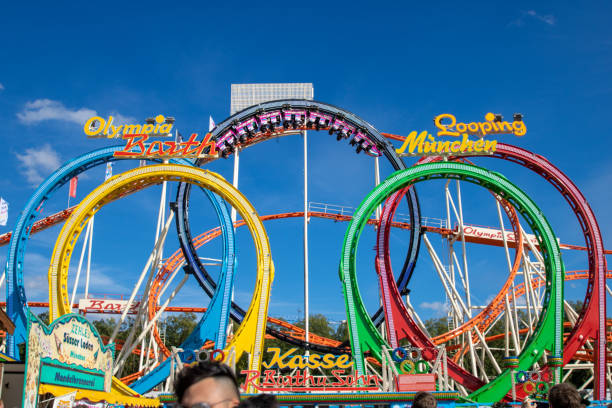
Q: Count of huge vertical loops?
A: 5